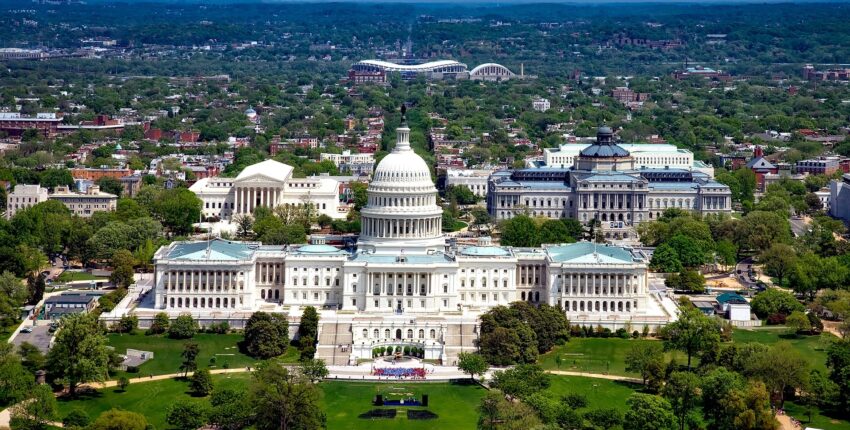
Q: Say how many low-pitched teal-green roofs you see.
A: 2